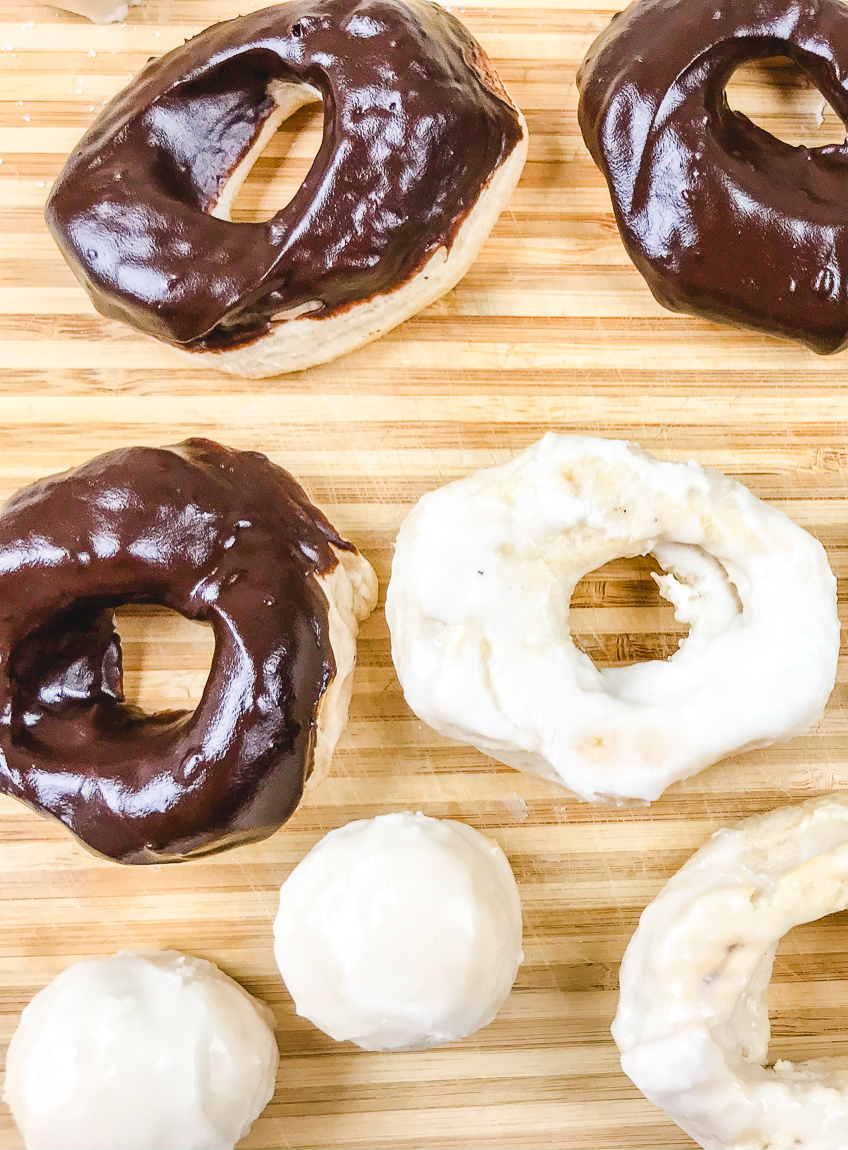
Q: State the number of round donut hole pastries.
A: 2